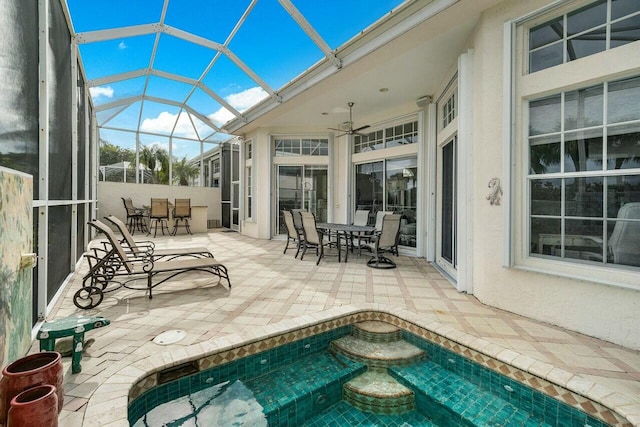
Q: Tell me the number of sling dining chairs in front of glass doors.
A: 6